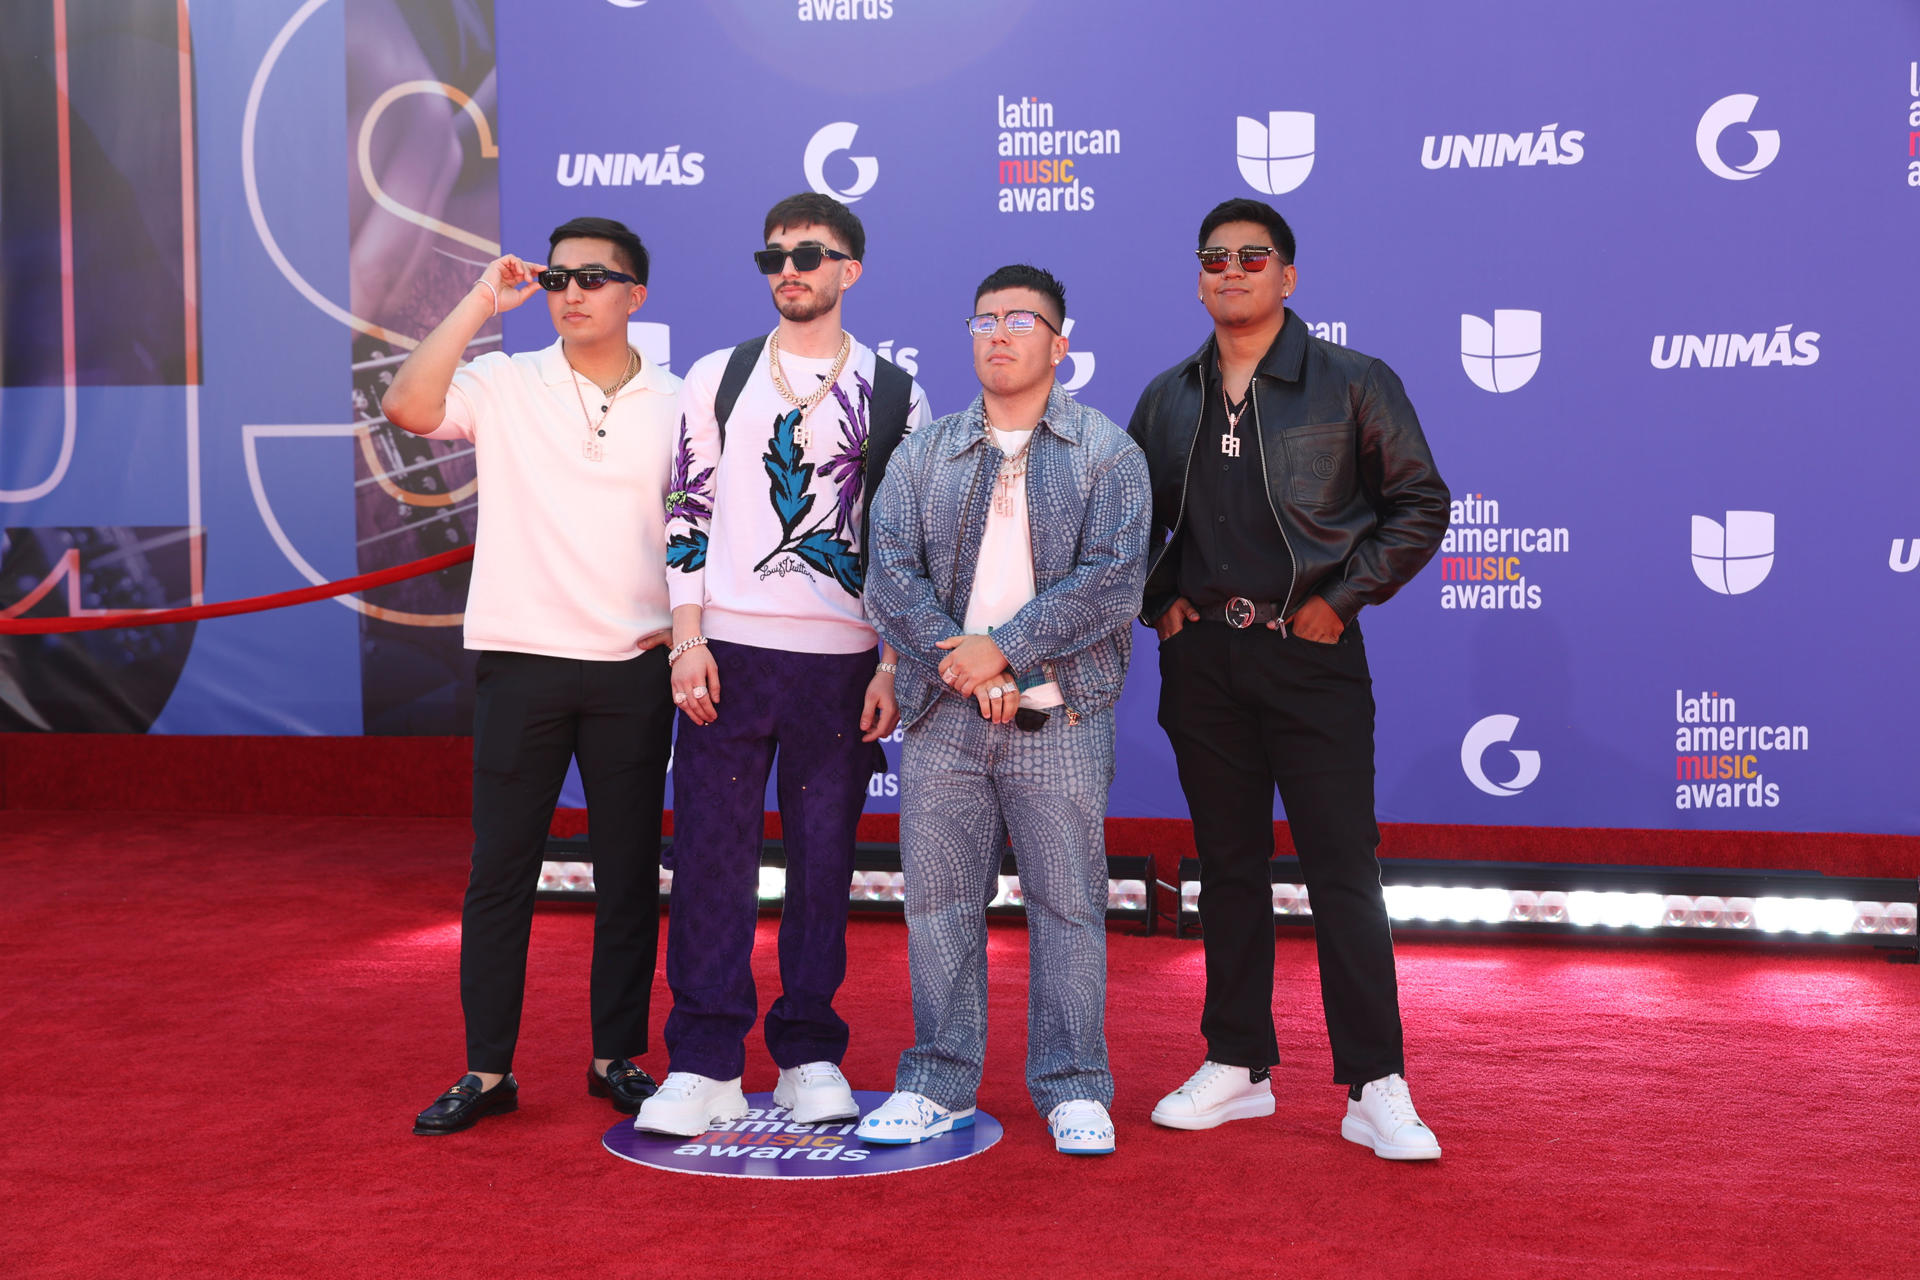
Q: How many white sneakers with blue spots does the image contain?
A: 2